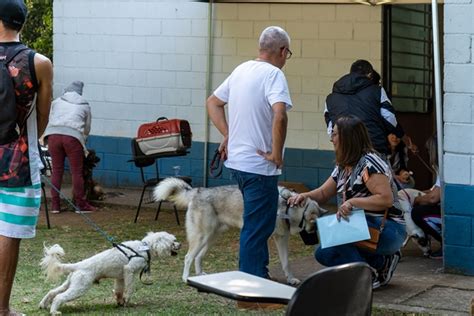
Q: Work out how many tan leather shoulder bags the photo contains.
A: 1